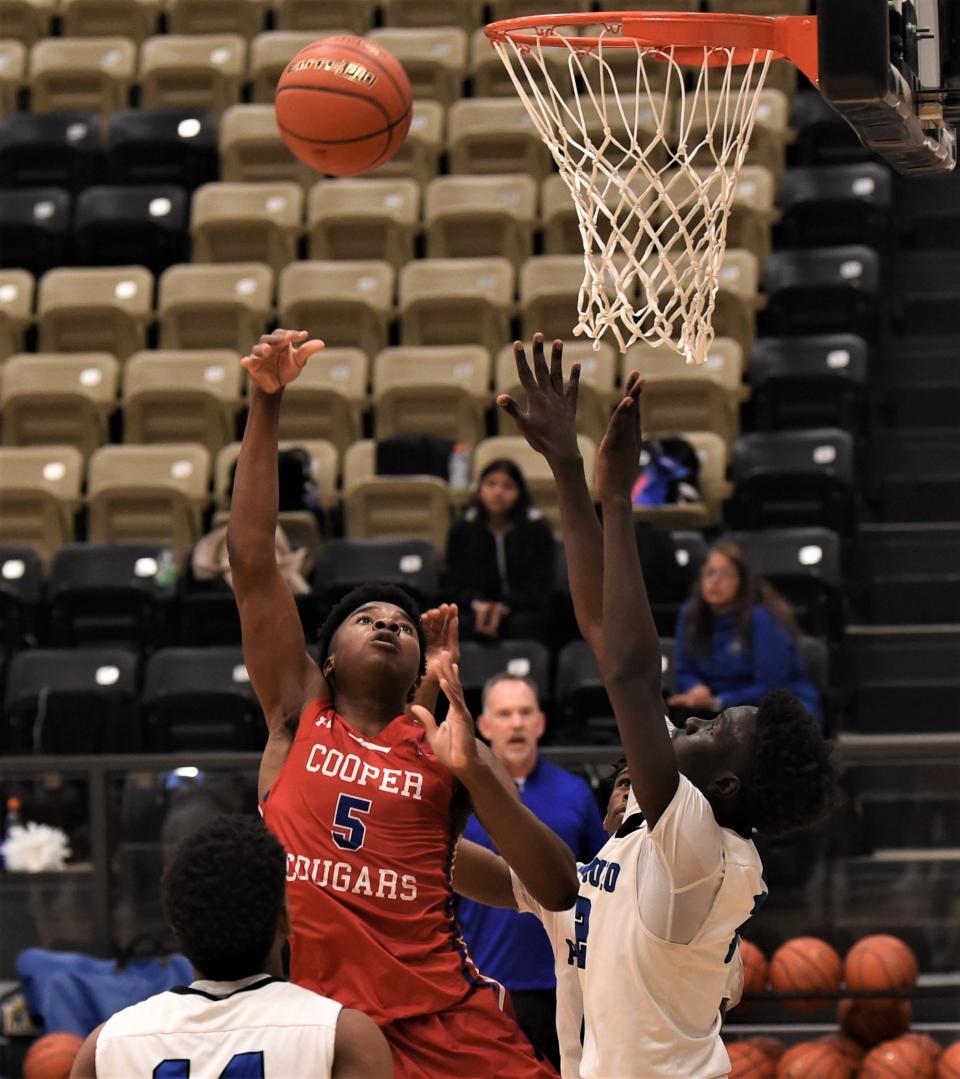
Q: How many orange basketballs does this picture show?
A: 13